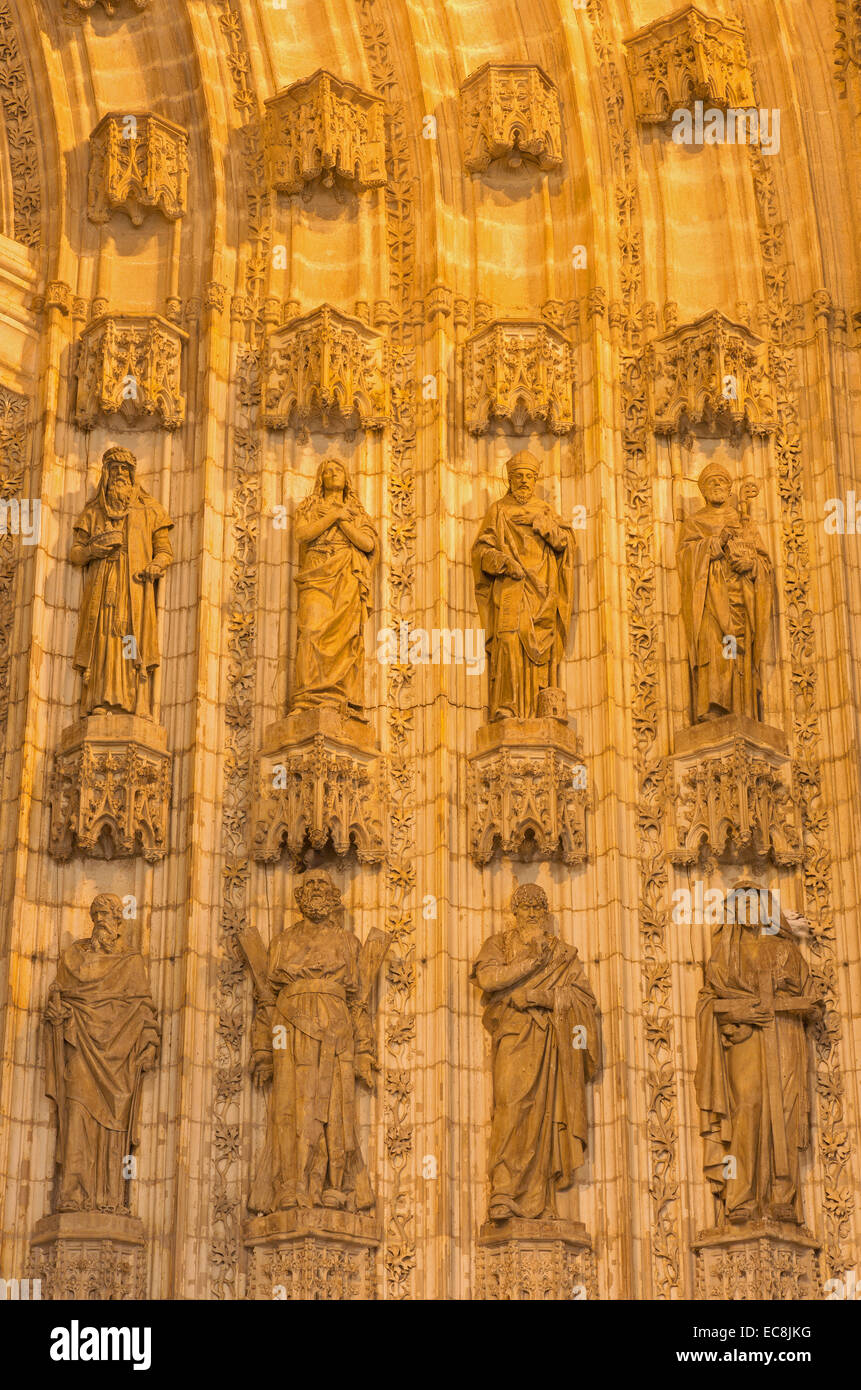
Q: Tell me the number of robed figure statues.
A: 8